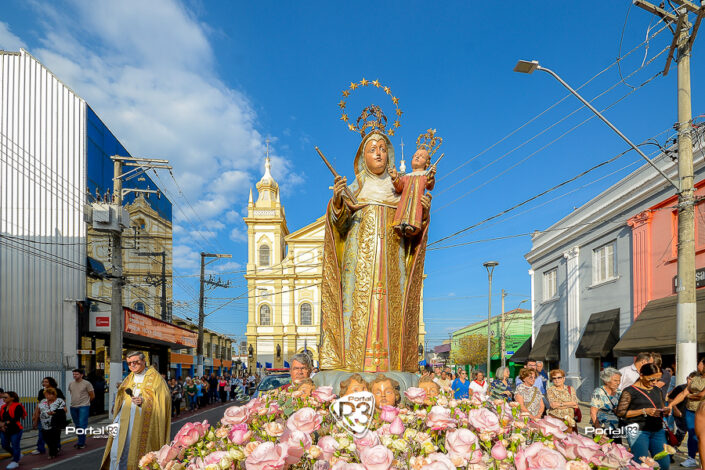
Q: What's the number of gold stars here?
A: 12